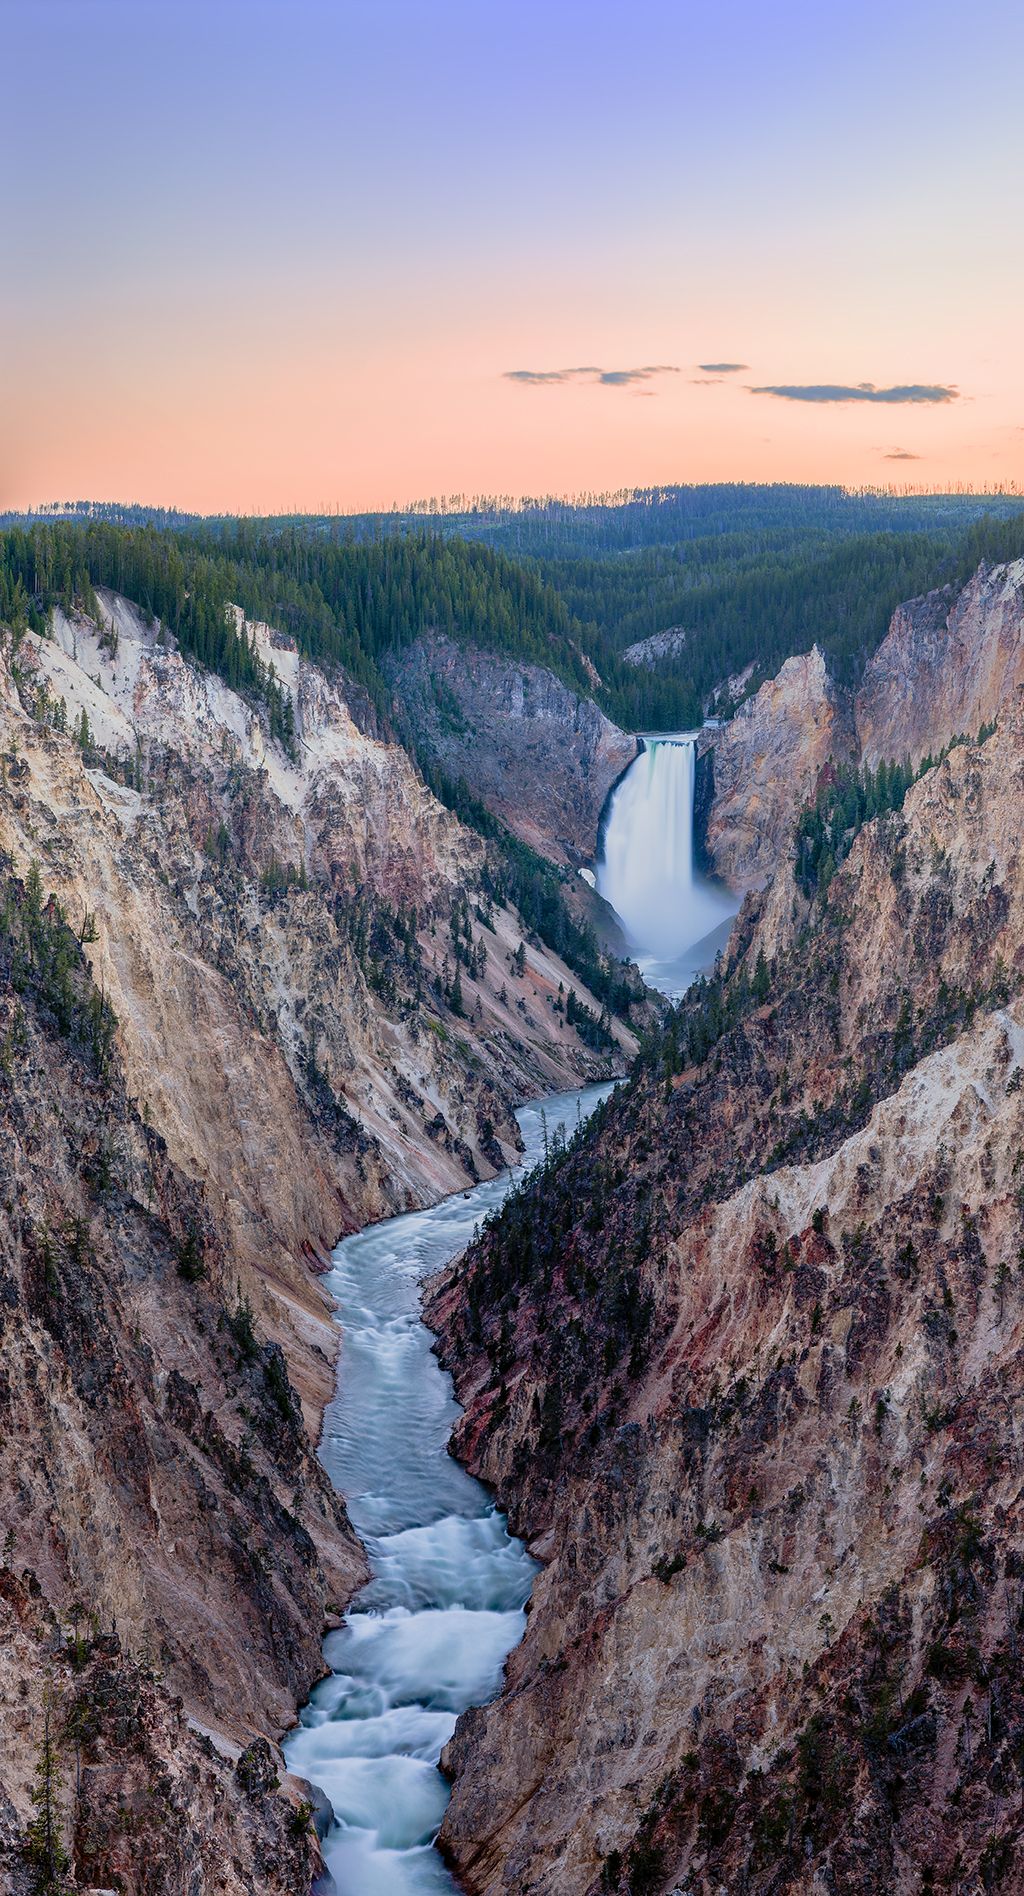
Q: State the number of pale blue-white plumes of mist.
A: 1